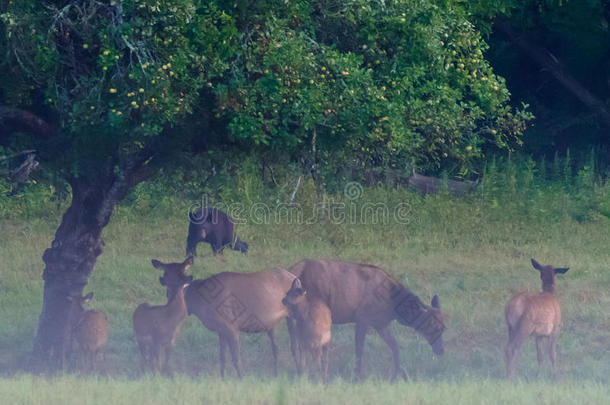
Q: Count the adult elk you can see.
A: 2